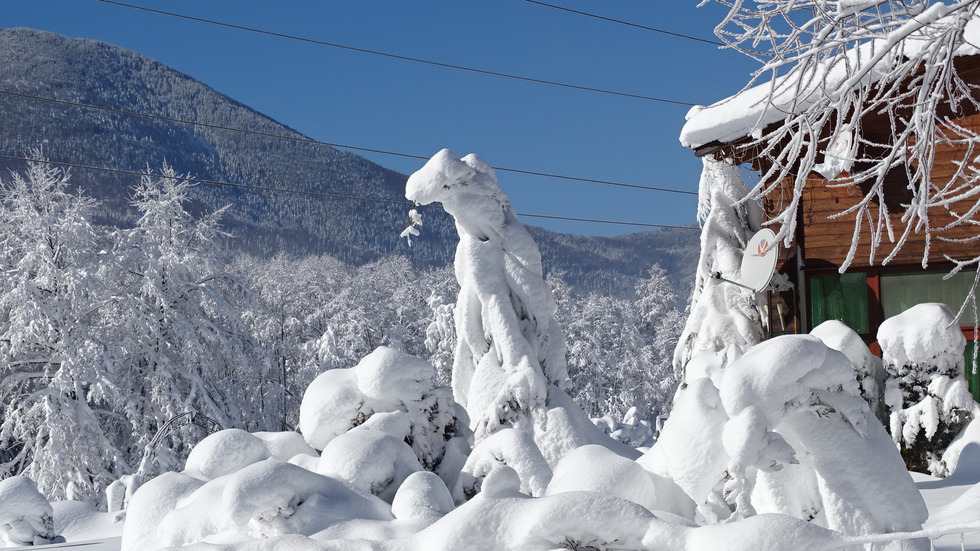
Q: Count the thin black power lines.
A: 4